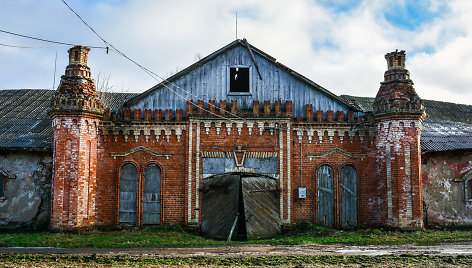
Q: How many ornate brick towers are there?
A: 2